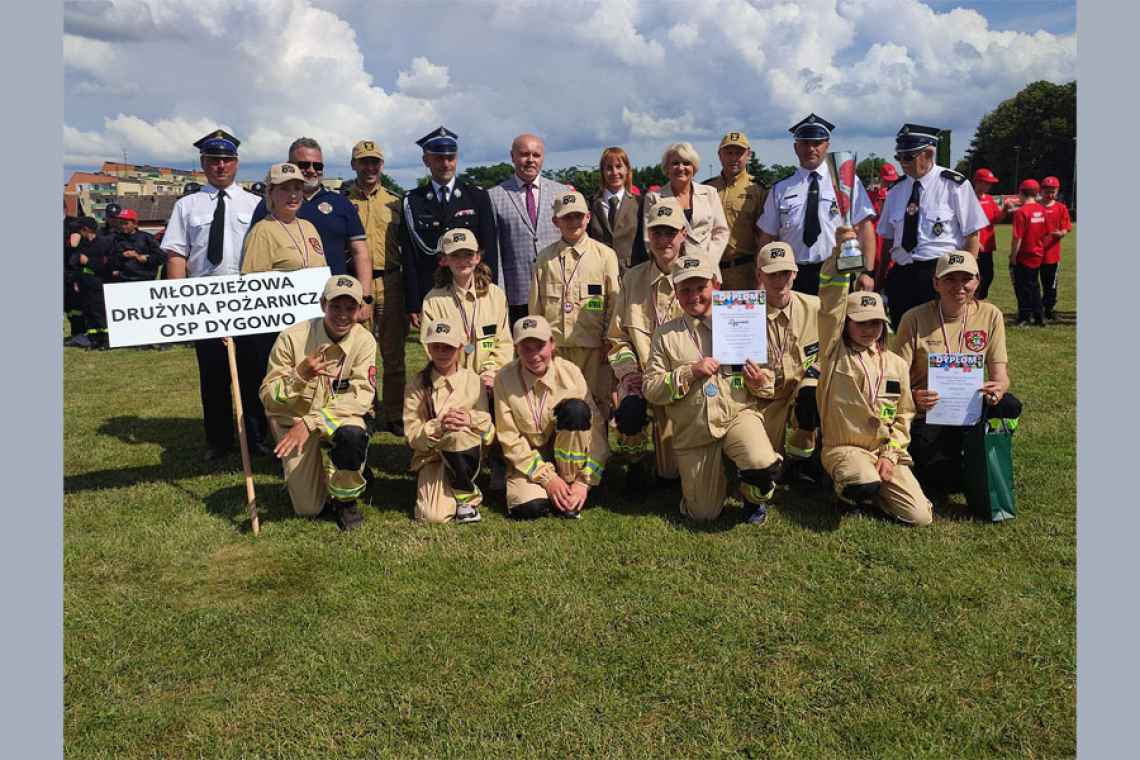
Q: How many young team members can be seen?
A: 9